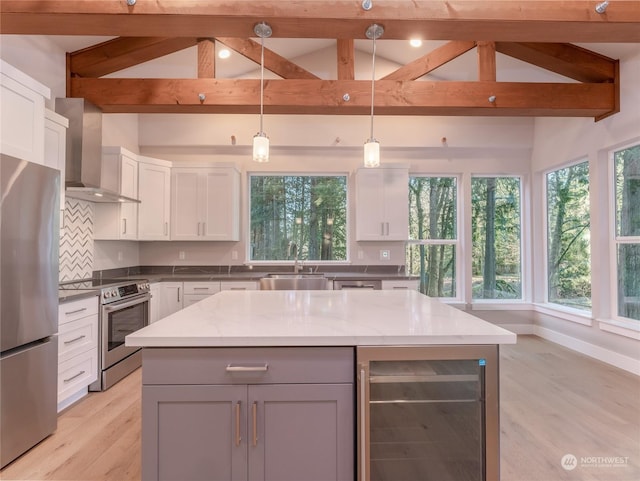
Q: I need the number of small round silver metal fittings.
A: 6